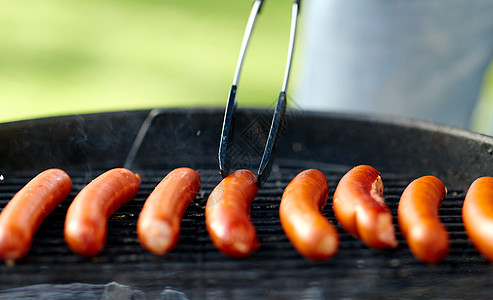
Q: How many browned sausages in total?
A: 8